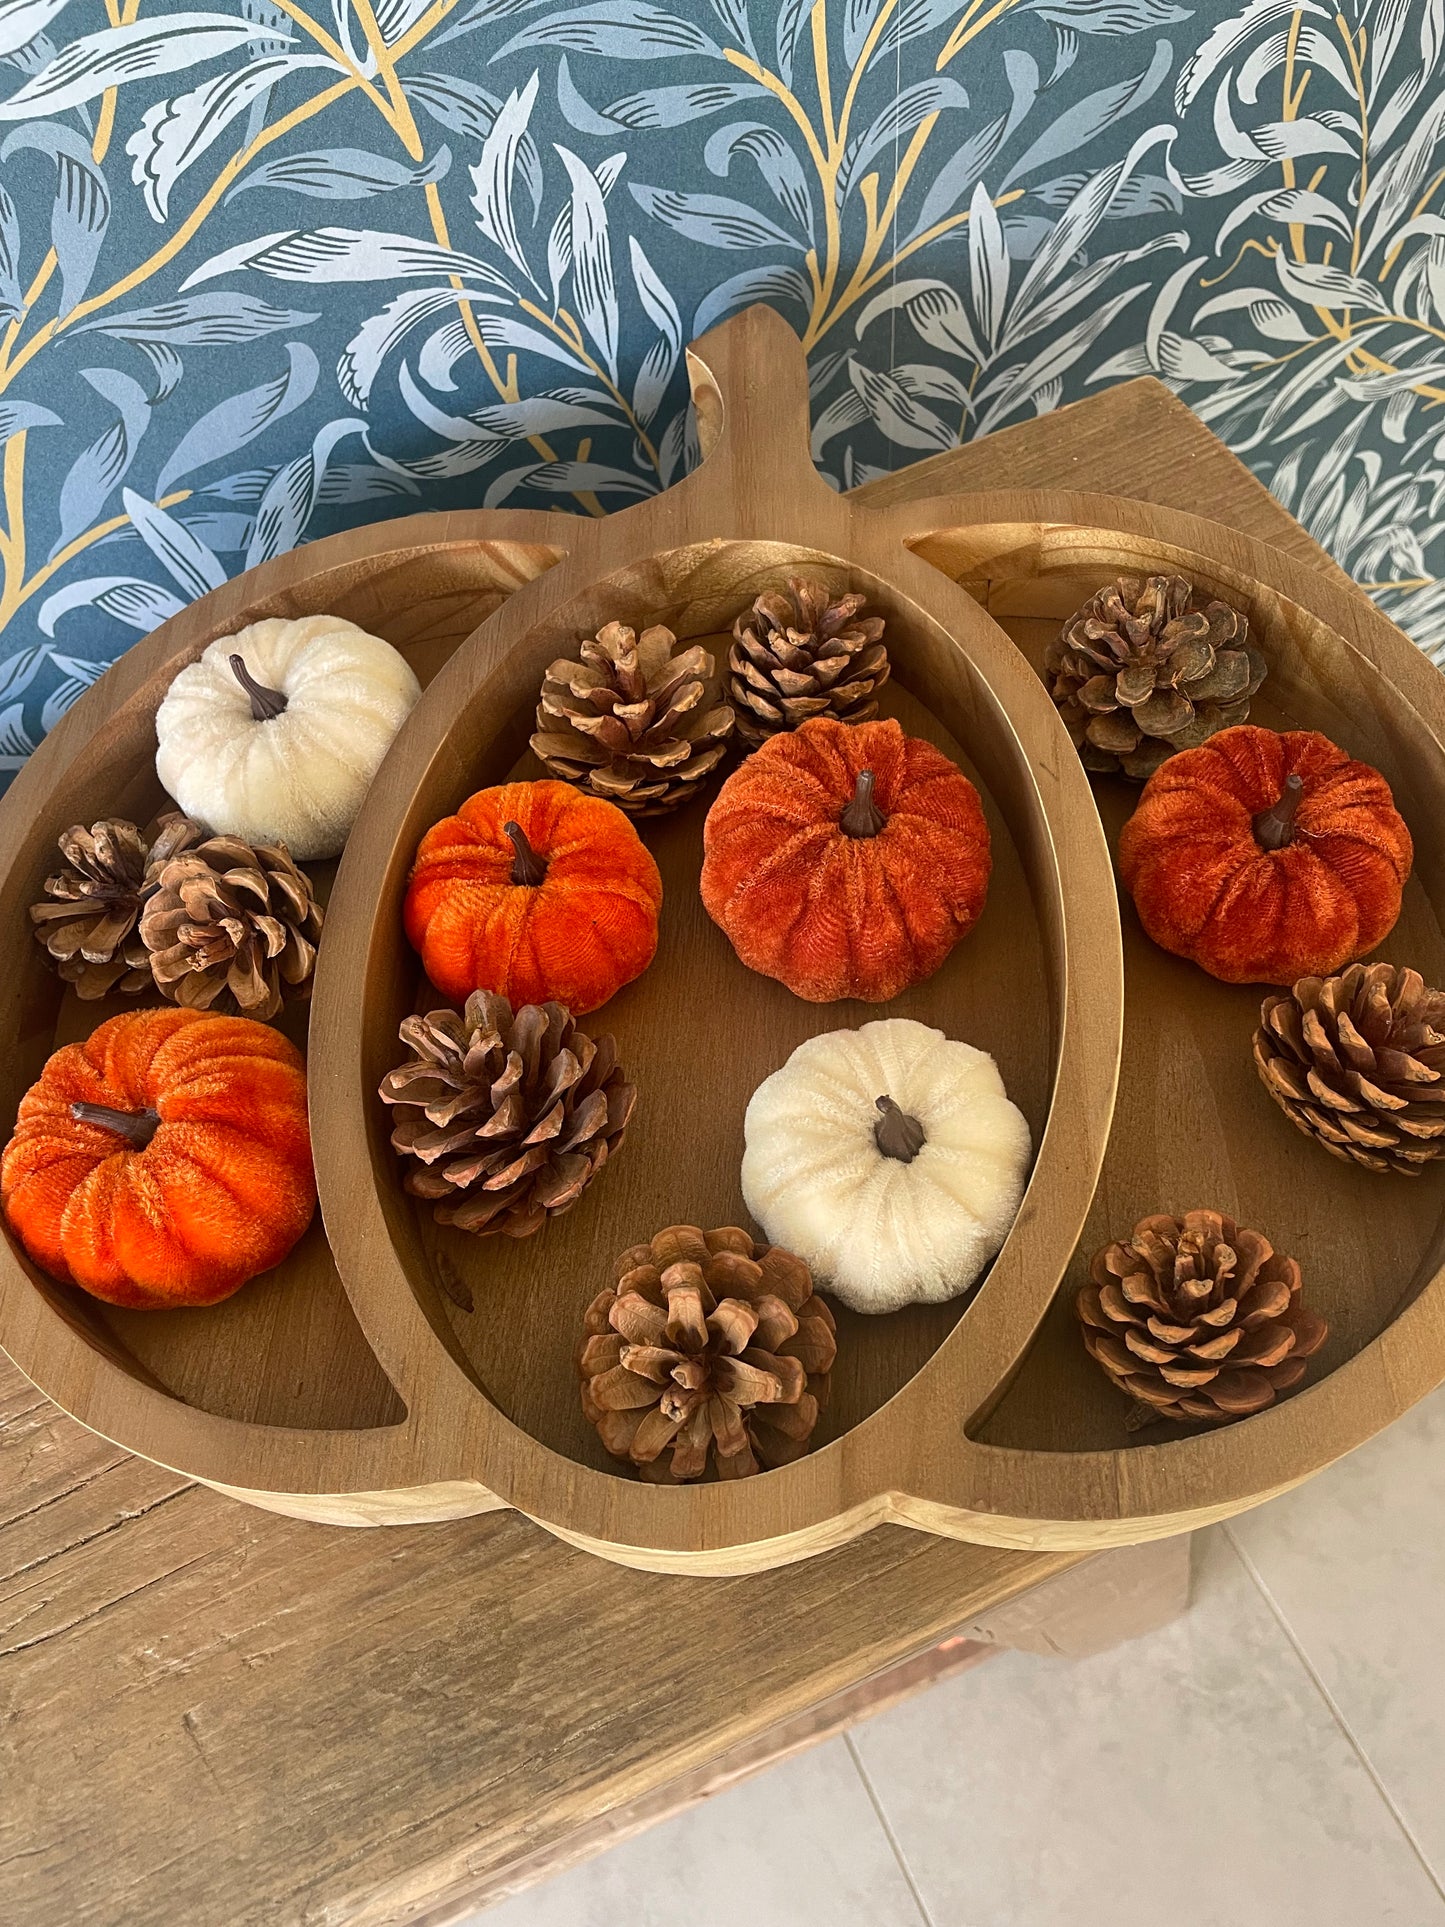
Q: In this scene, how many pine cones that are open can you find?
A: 9